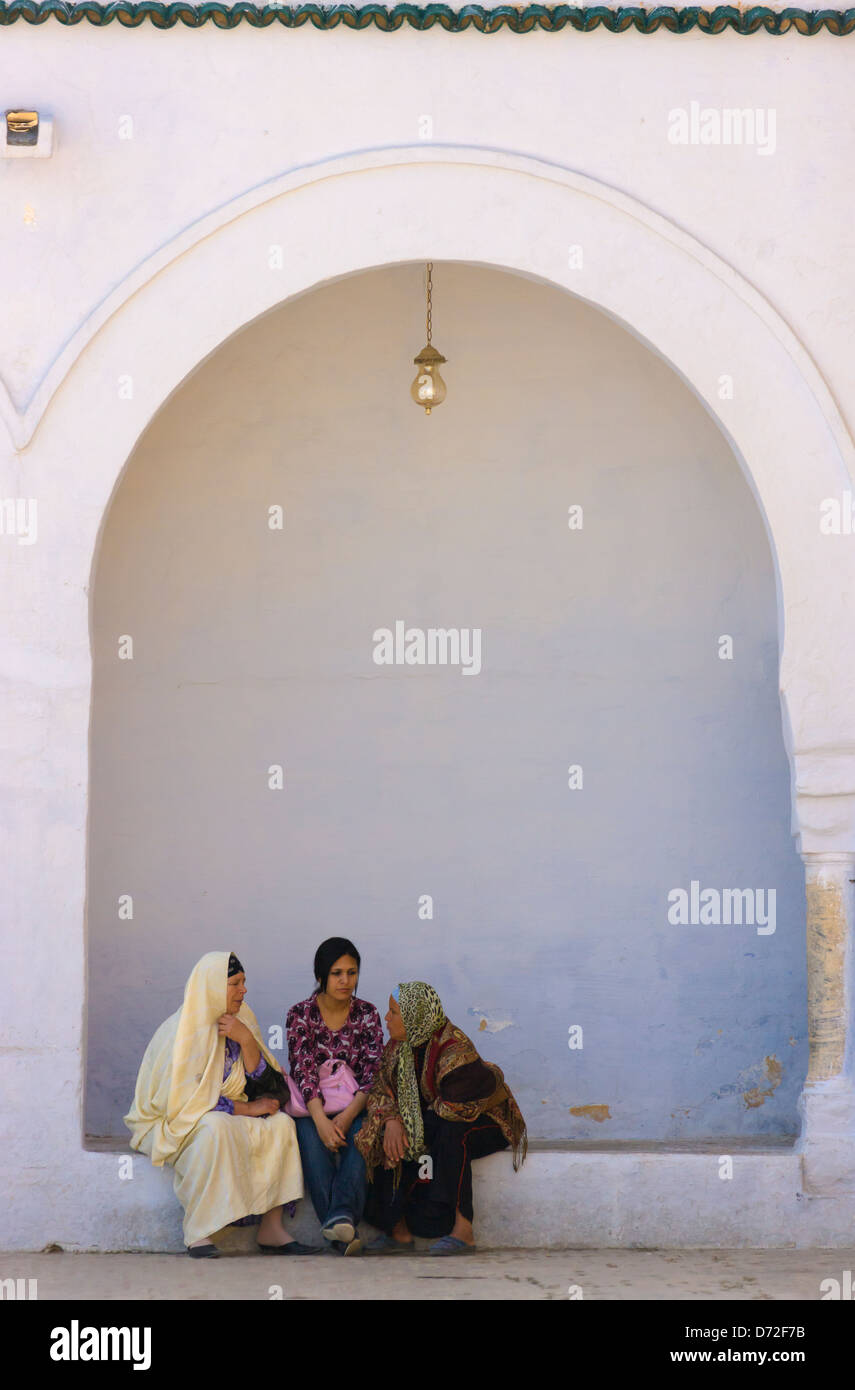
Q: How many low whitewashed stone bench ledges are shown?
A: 1